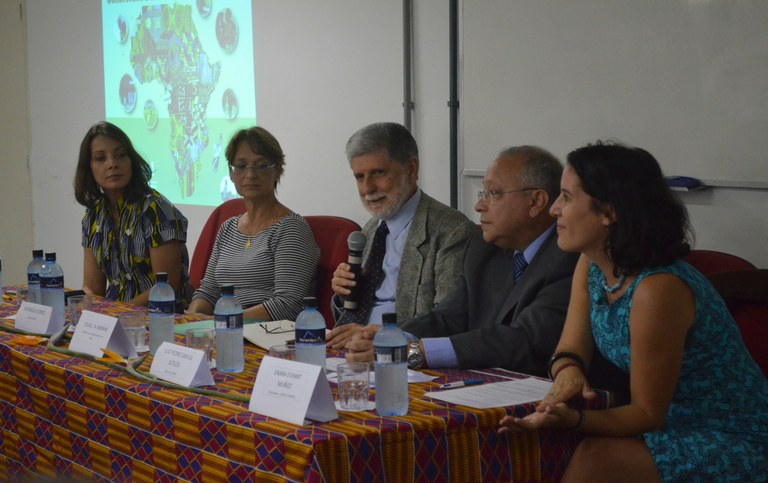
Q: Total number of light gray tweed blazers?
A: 1